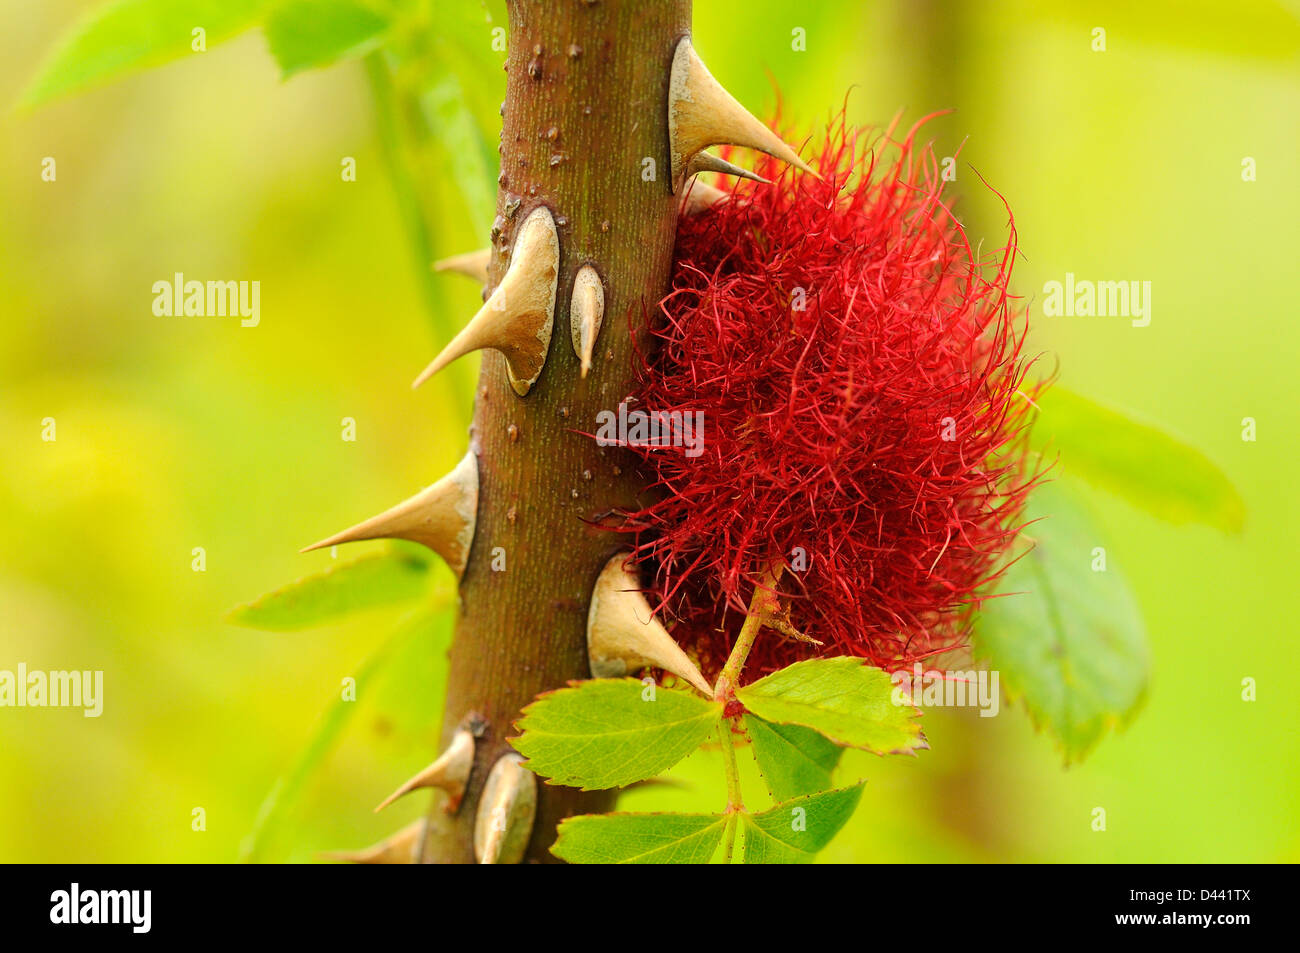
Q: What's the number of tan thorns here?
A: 11